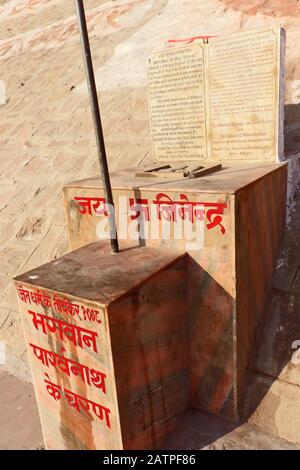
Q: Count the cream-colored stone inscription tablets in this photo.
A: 2